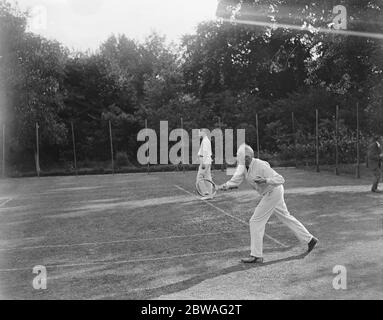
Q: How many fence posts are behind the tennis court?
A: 12